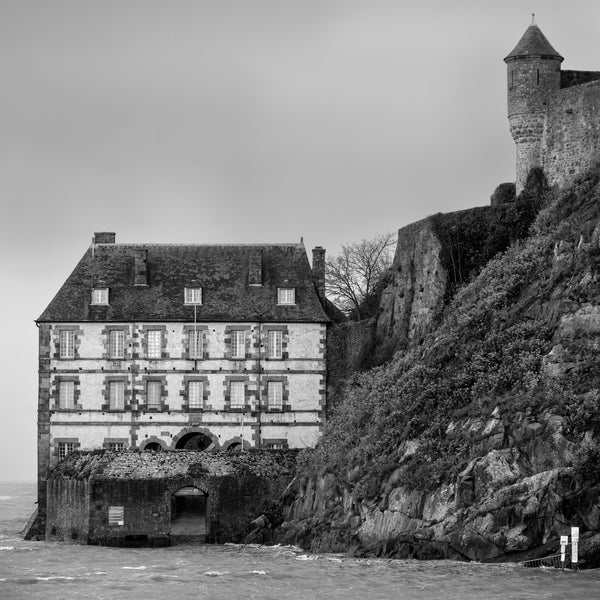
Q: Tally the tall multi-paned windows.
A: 12